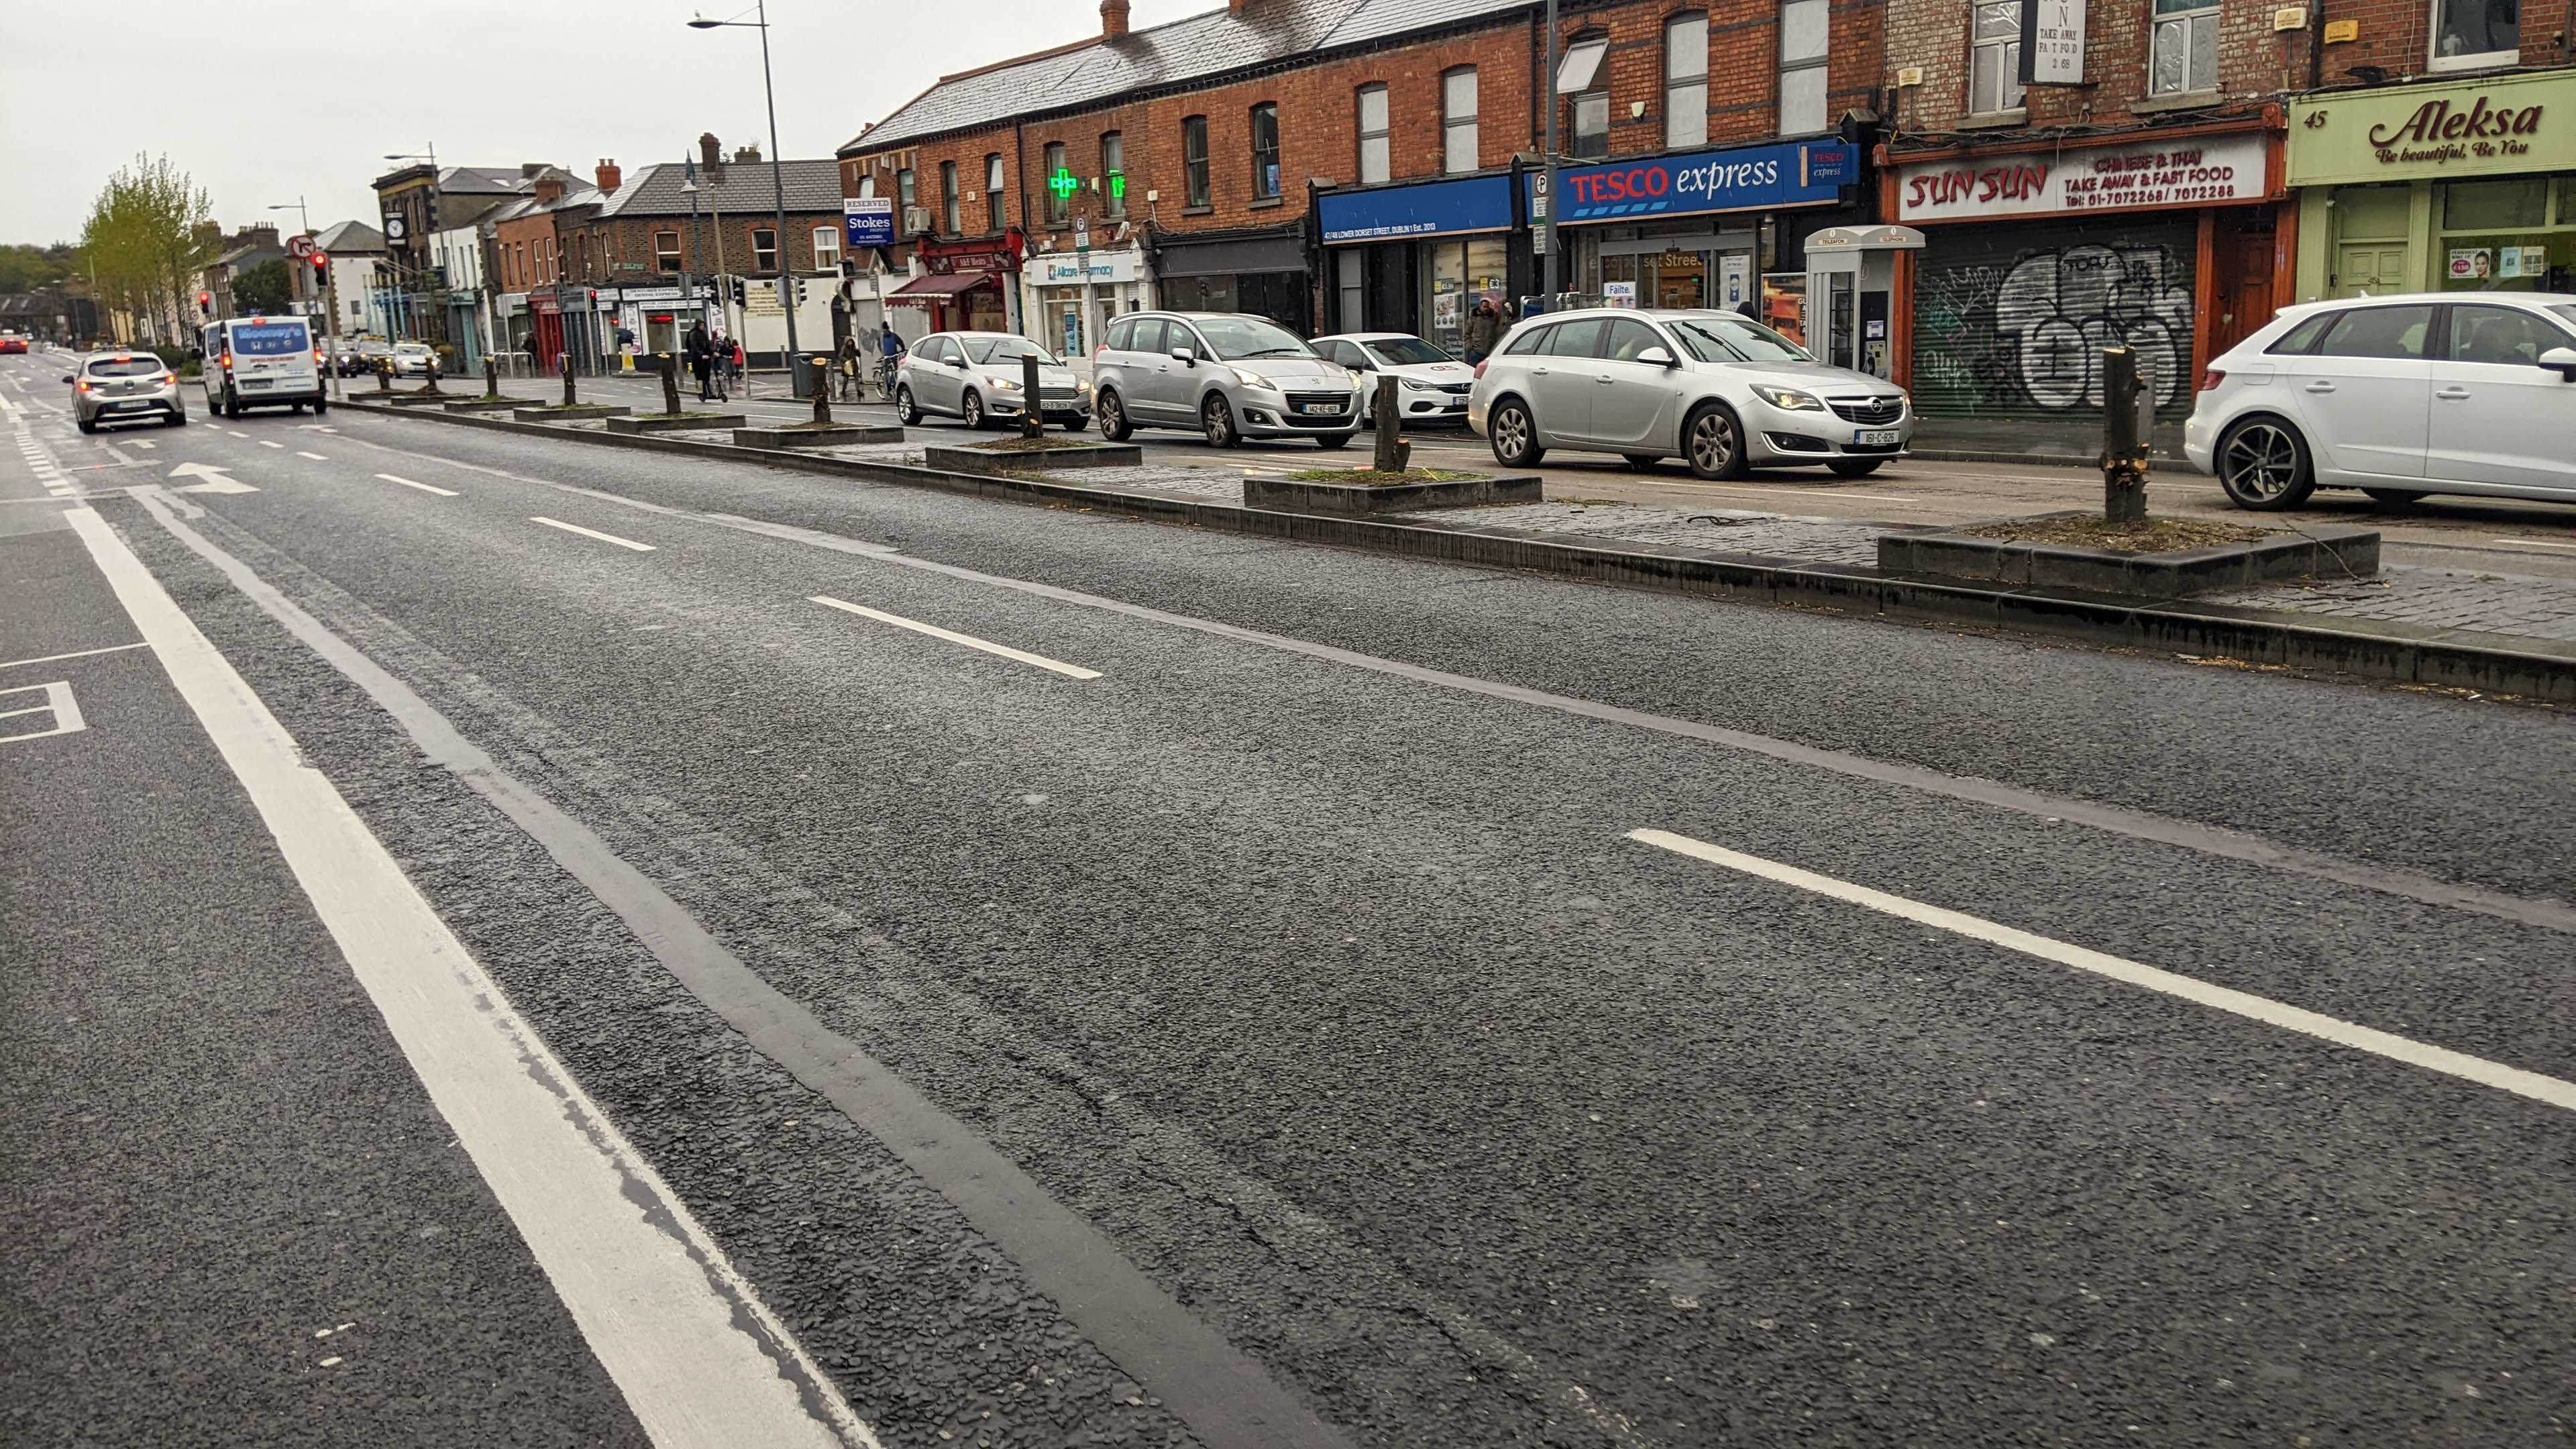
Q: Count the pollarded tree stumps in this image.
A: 9